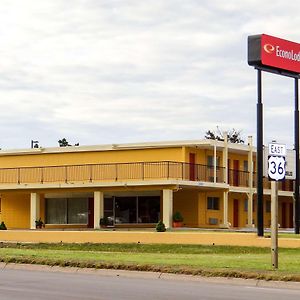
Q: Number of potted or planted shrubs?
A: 5